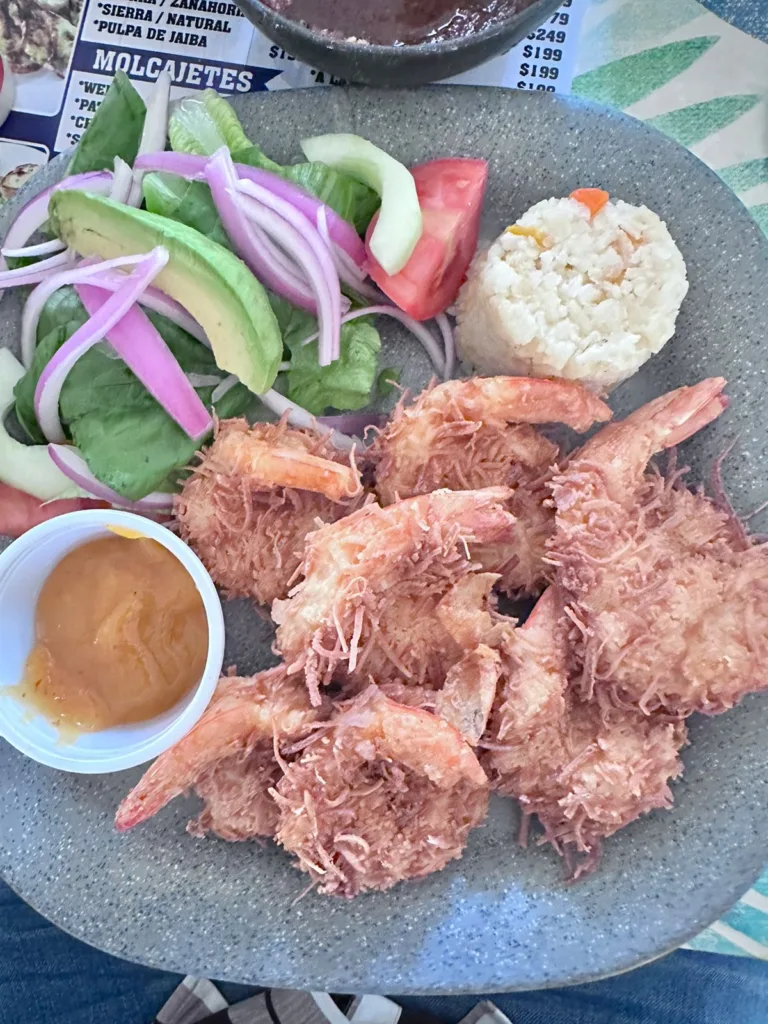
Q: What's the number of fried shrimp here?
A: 7